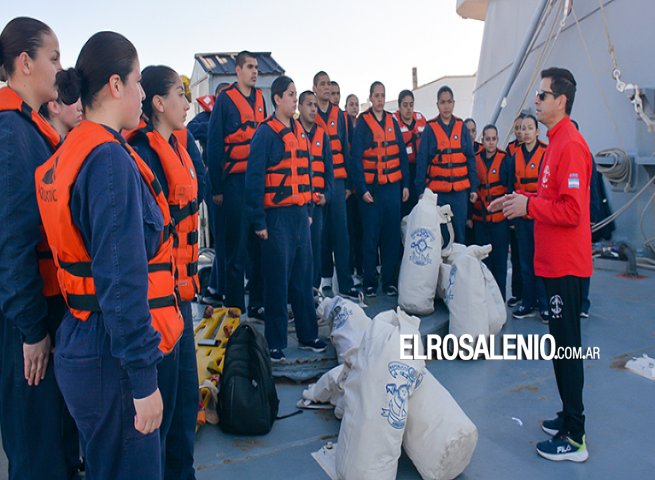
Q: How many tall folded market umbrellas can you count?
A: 0